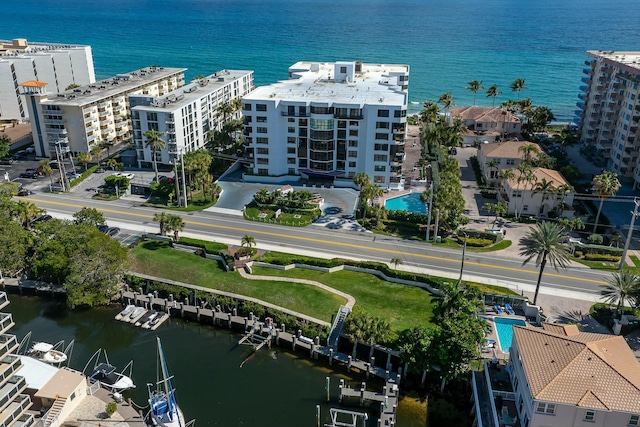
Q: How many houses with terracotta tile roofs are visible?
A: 4